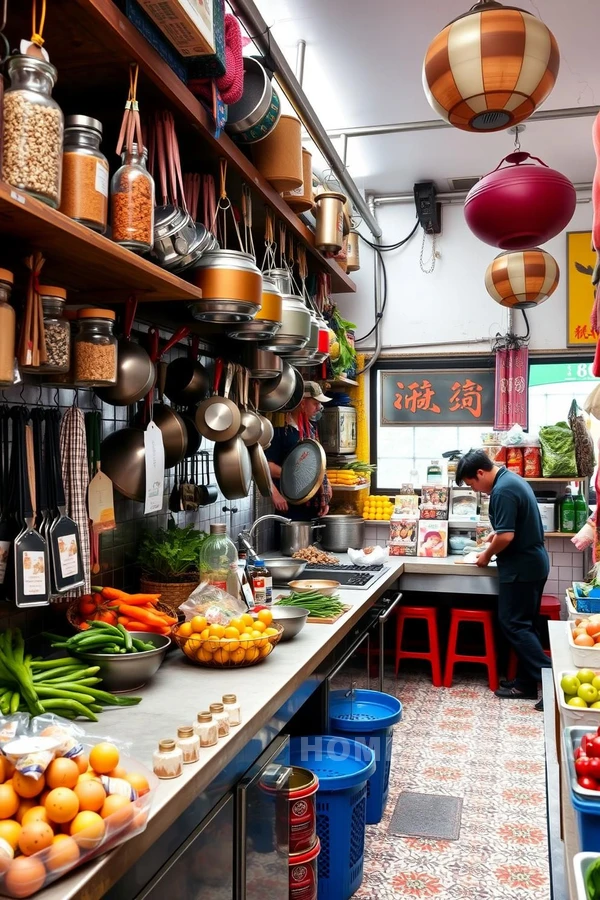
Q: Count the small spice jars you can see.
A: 5